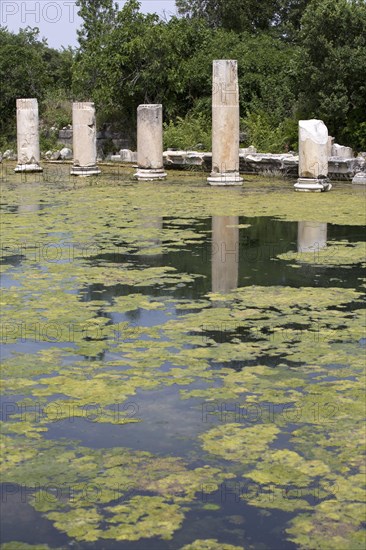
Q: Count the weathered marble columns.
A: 5